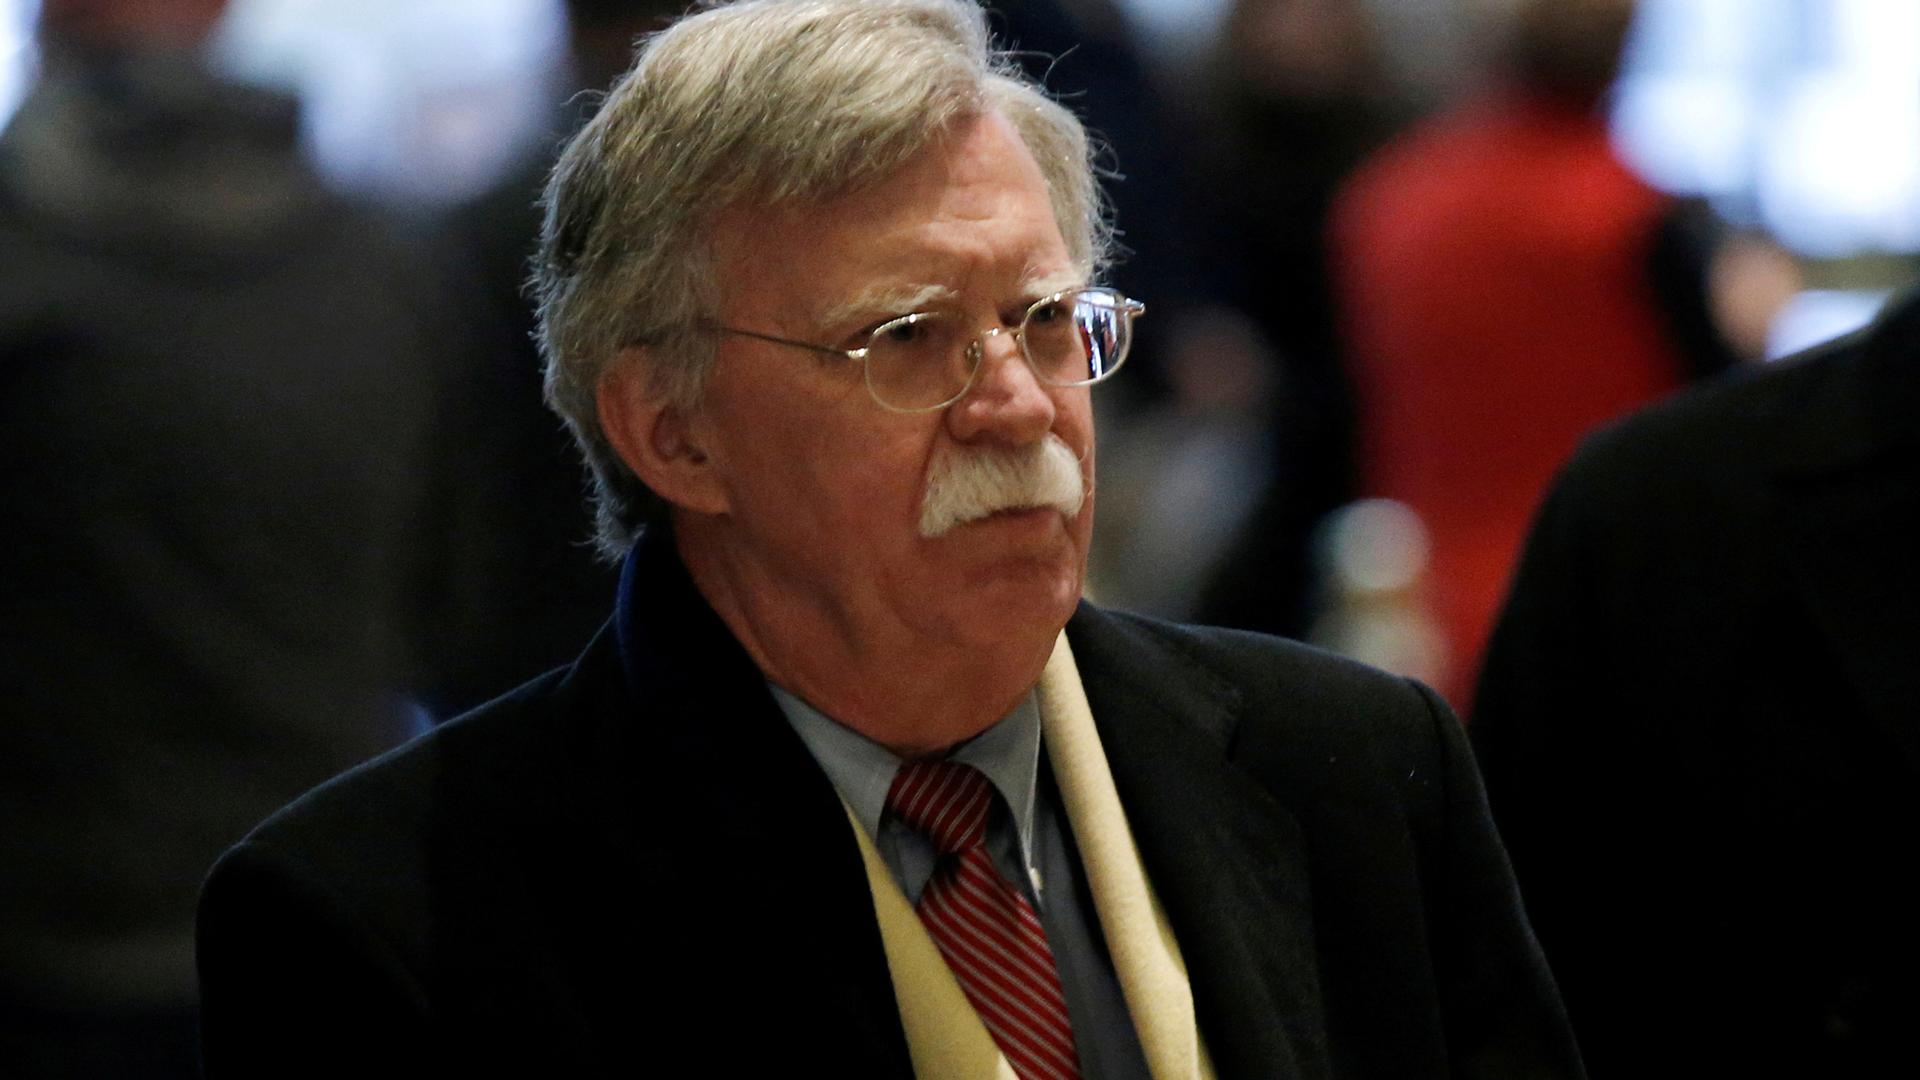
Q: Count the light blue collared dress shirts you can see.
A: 1